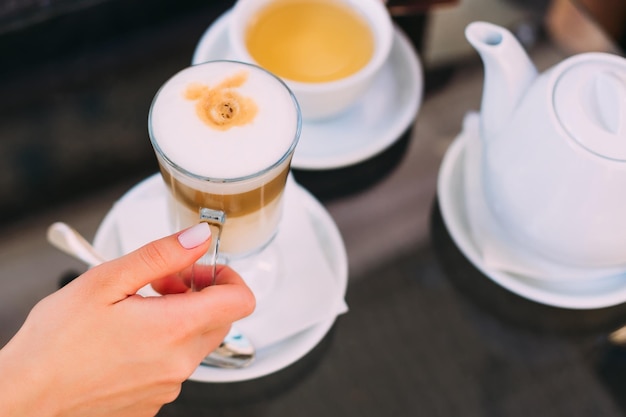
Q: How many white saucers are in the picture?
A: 3